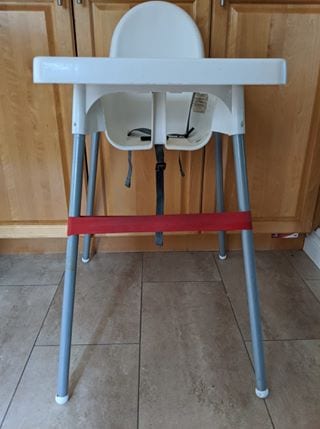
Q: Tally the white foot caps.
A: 4